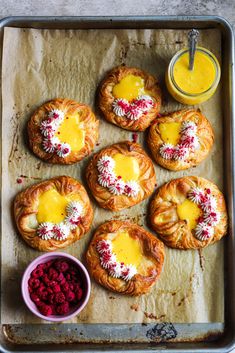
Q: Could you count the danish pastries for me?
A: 7